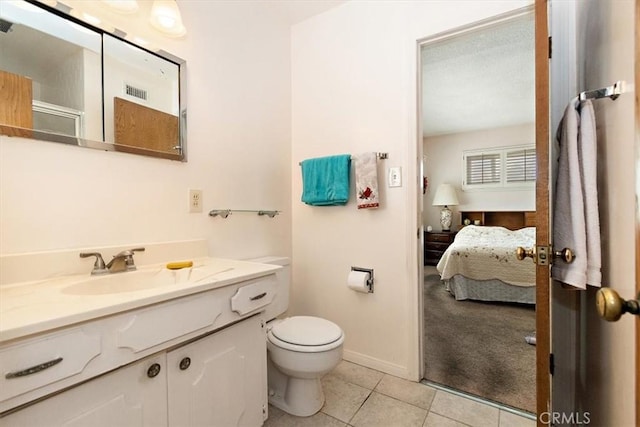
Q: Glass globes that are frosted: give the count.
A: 2